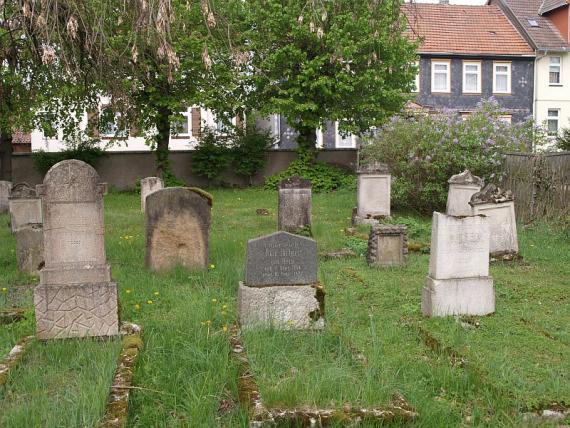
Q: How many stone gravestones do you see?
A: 13